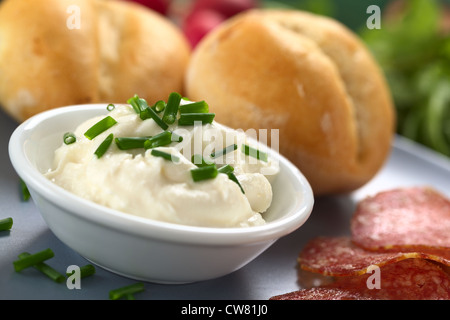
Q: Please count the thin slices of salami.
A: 4